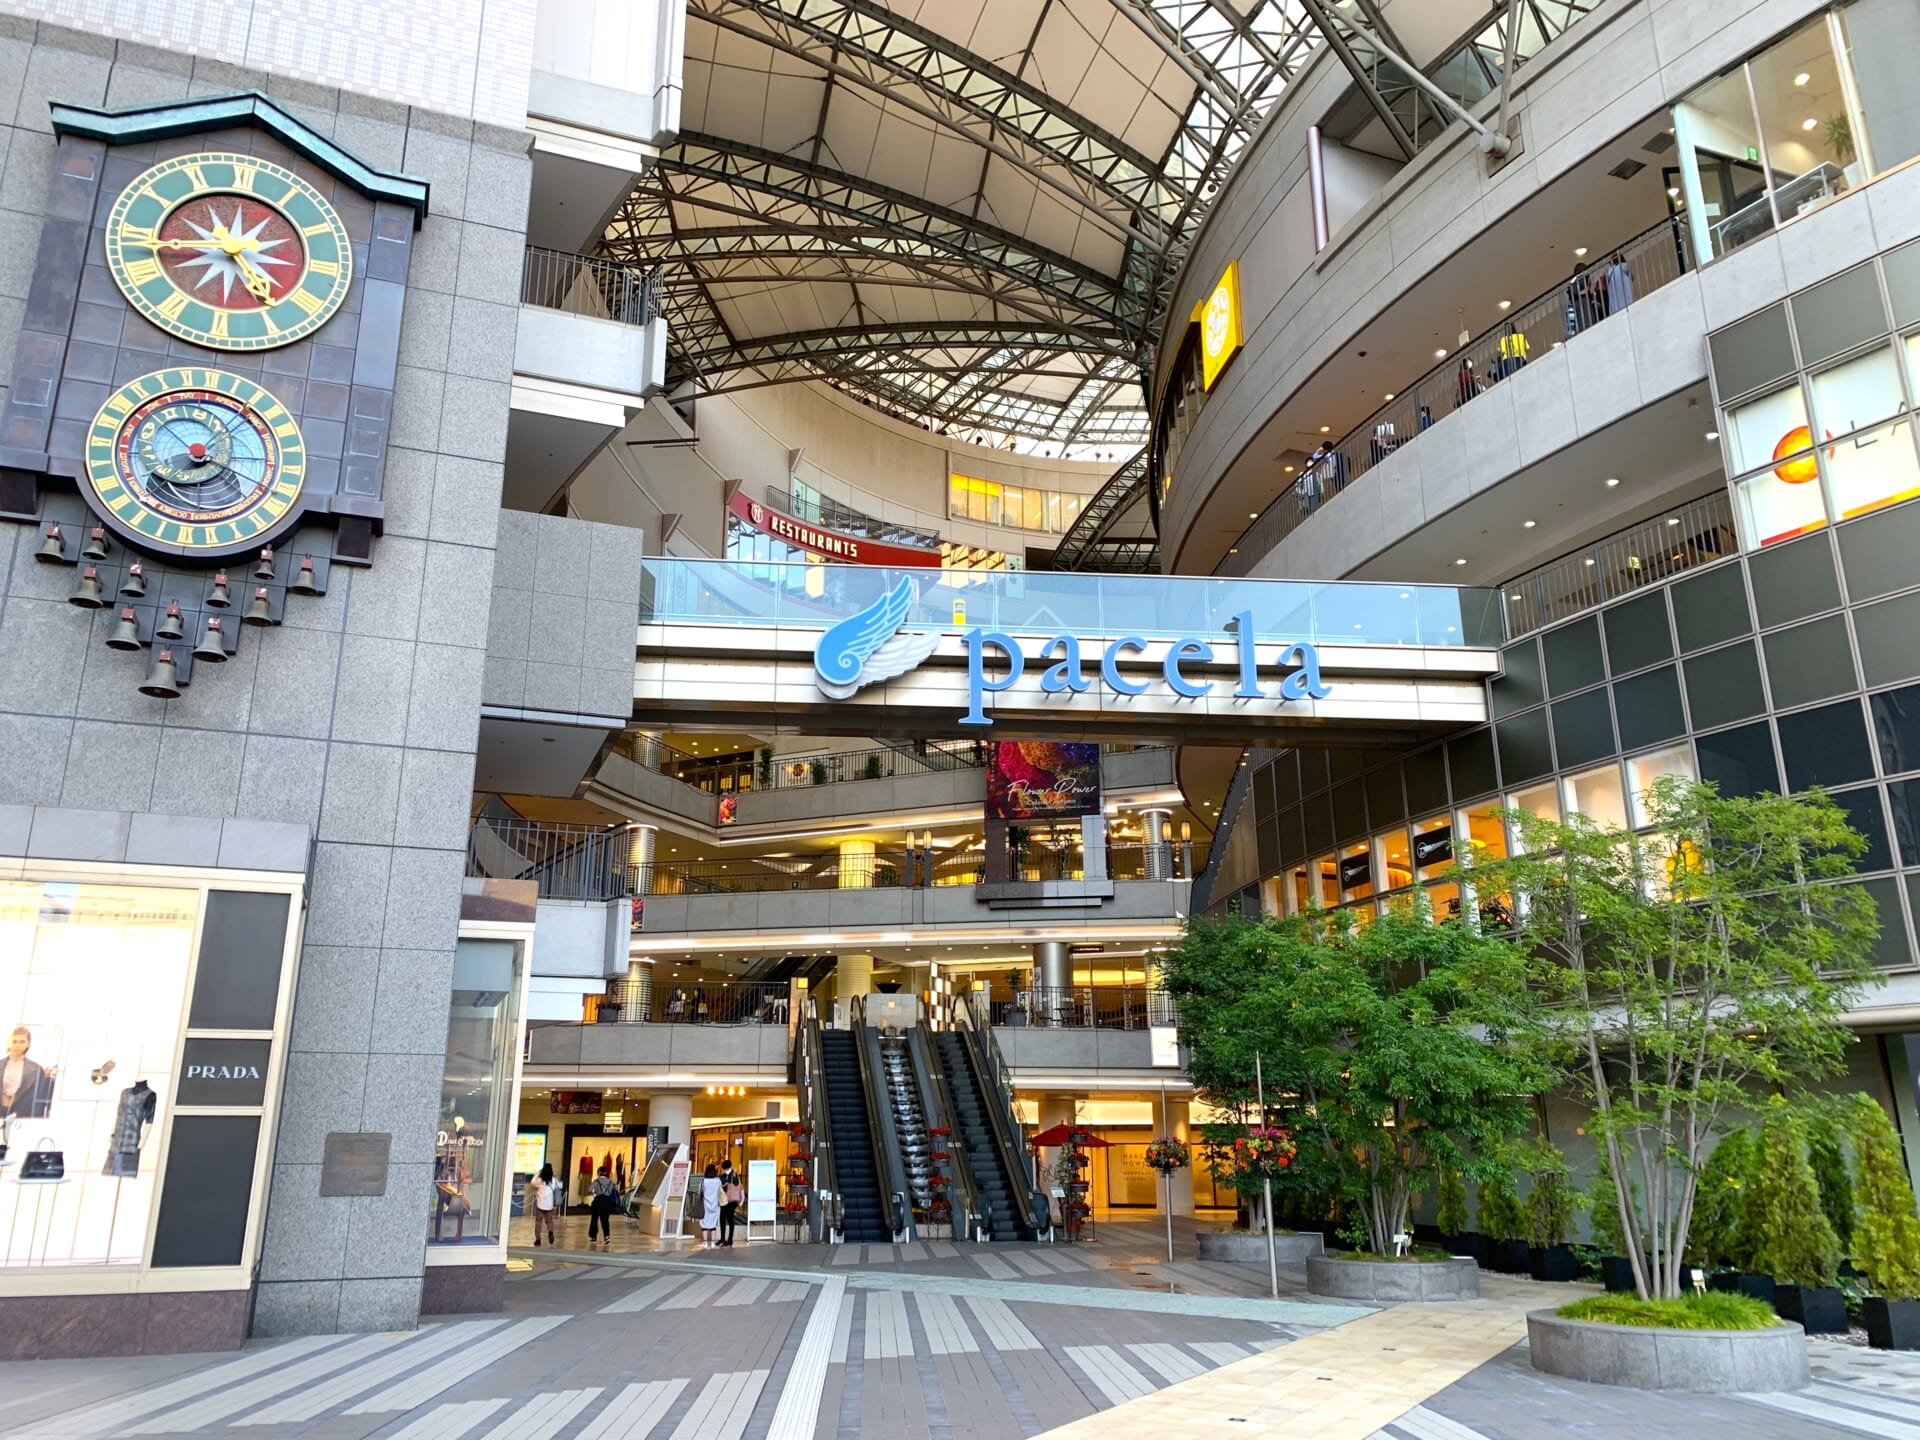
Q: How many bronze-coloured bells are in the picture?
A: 12